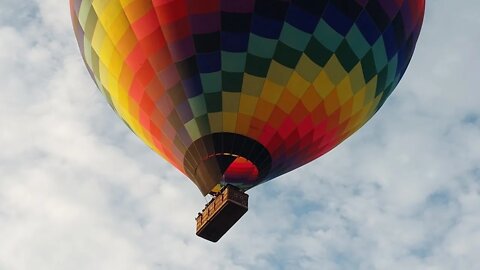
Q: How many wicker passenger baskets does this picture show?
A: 1